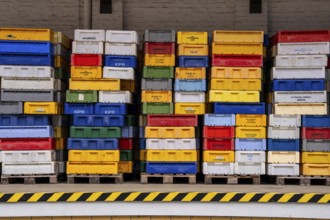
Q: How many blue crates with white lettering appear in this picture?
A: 3